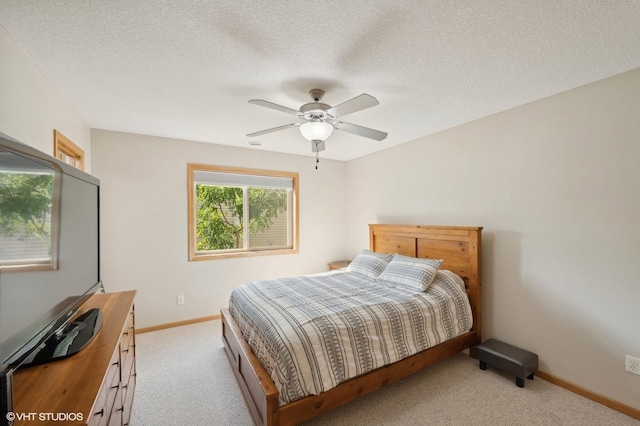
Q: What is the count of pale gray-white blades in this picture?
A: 5